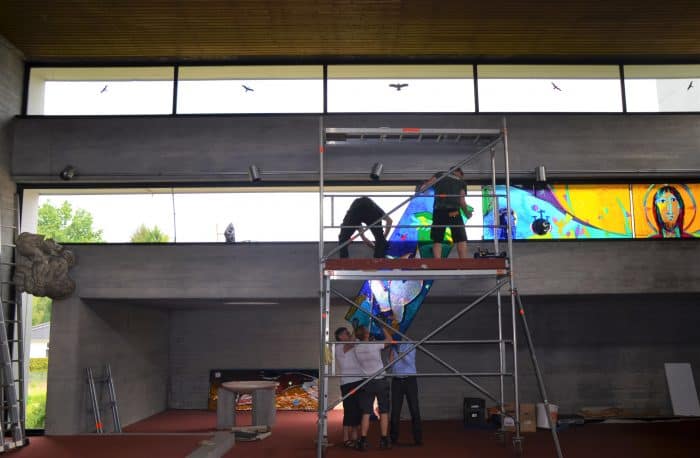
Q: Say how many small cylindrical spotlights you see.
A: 4